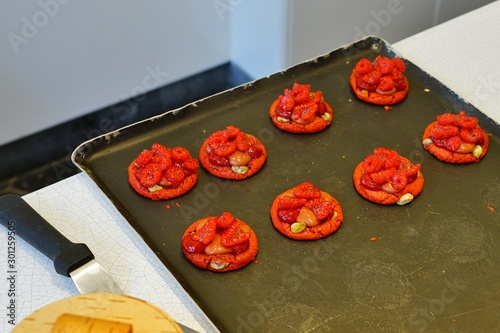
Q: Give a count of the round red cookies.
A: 8